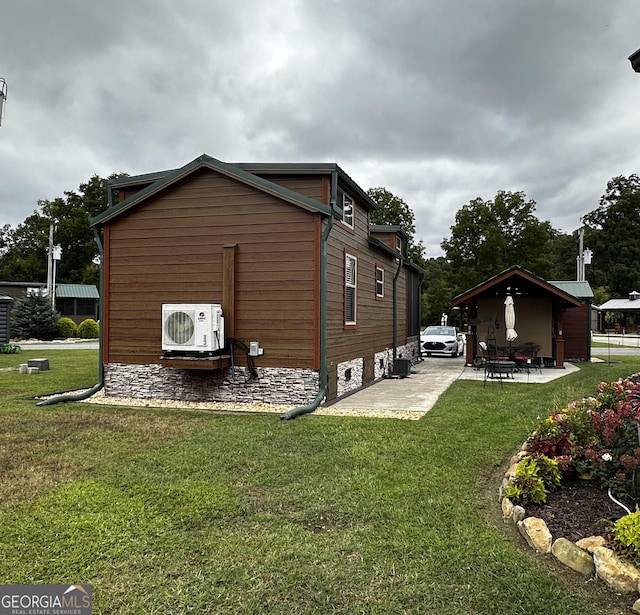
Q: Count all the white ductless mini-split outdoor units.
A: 1